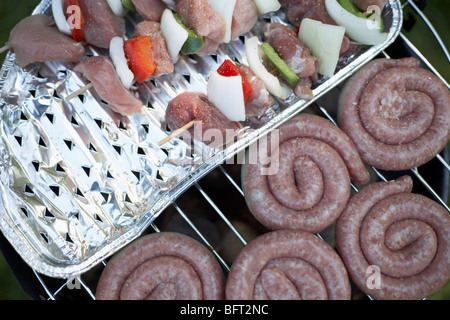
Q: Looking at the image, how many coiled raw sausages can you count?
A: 5